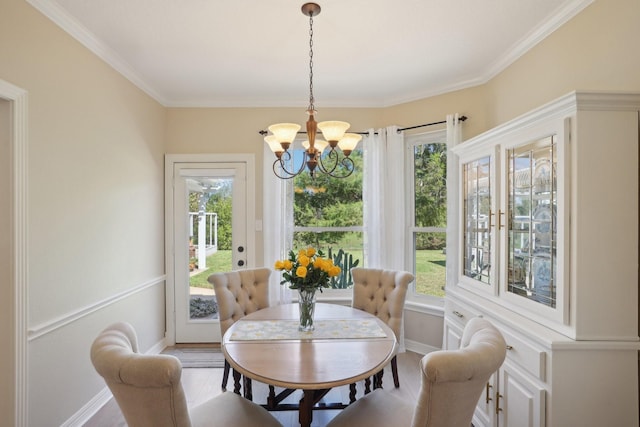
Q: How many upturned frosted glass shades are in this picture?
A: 5